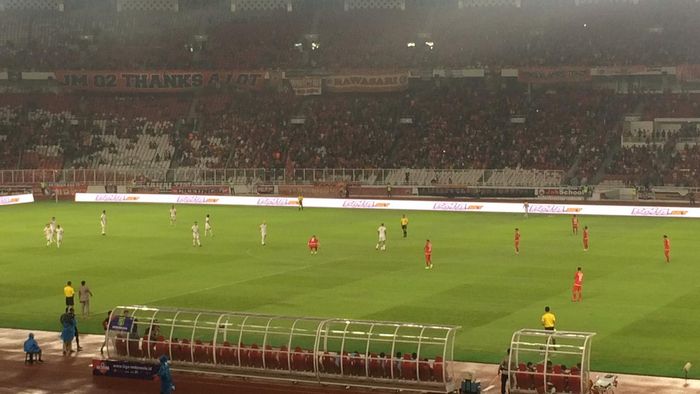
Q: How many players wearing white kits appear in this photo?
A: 9